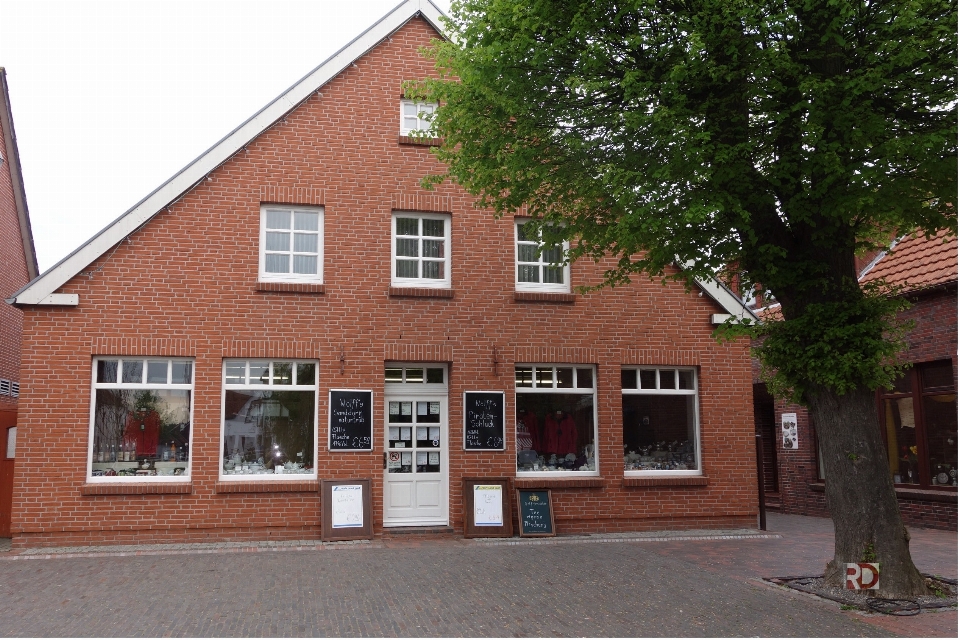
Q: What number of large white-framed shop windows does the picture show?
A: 4